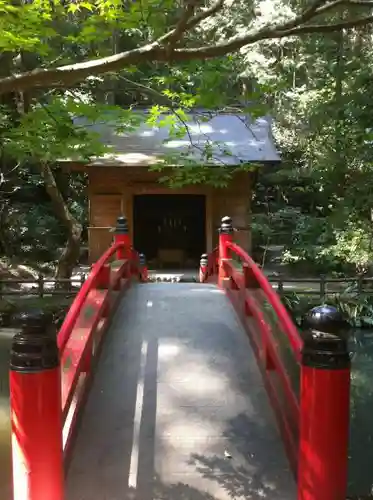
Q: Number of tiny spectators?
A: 0